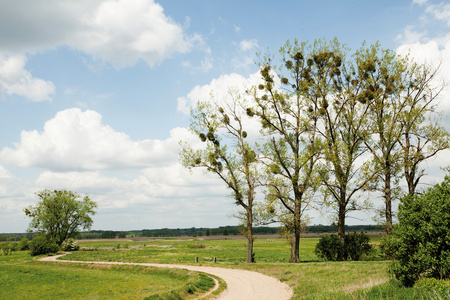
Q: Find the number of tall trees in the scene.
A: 5